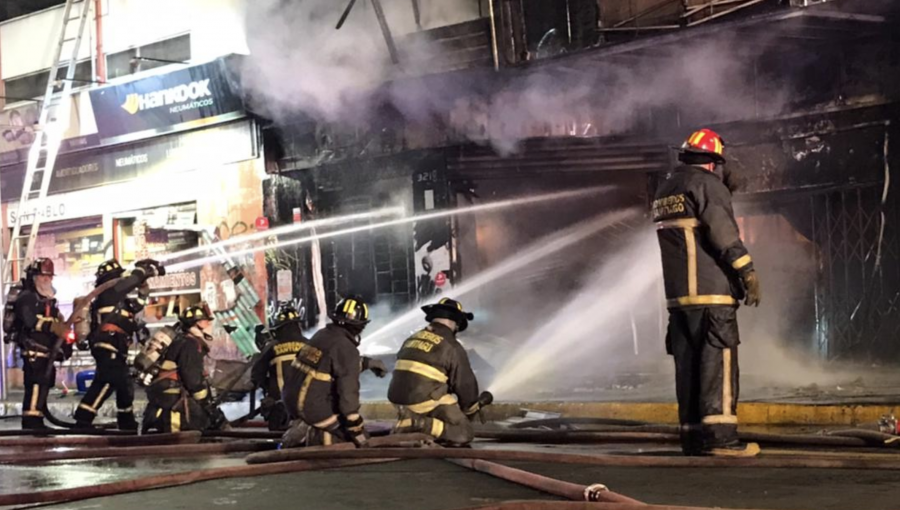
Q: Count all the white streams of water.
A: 4